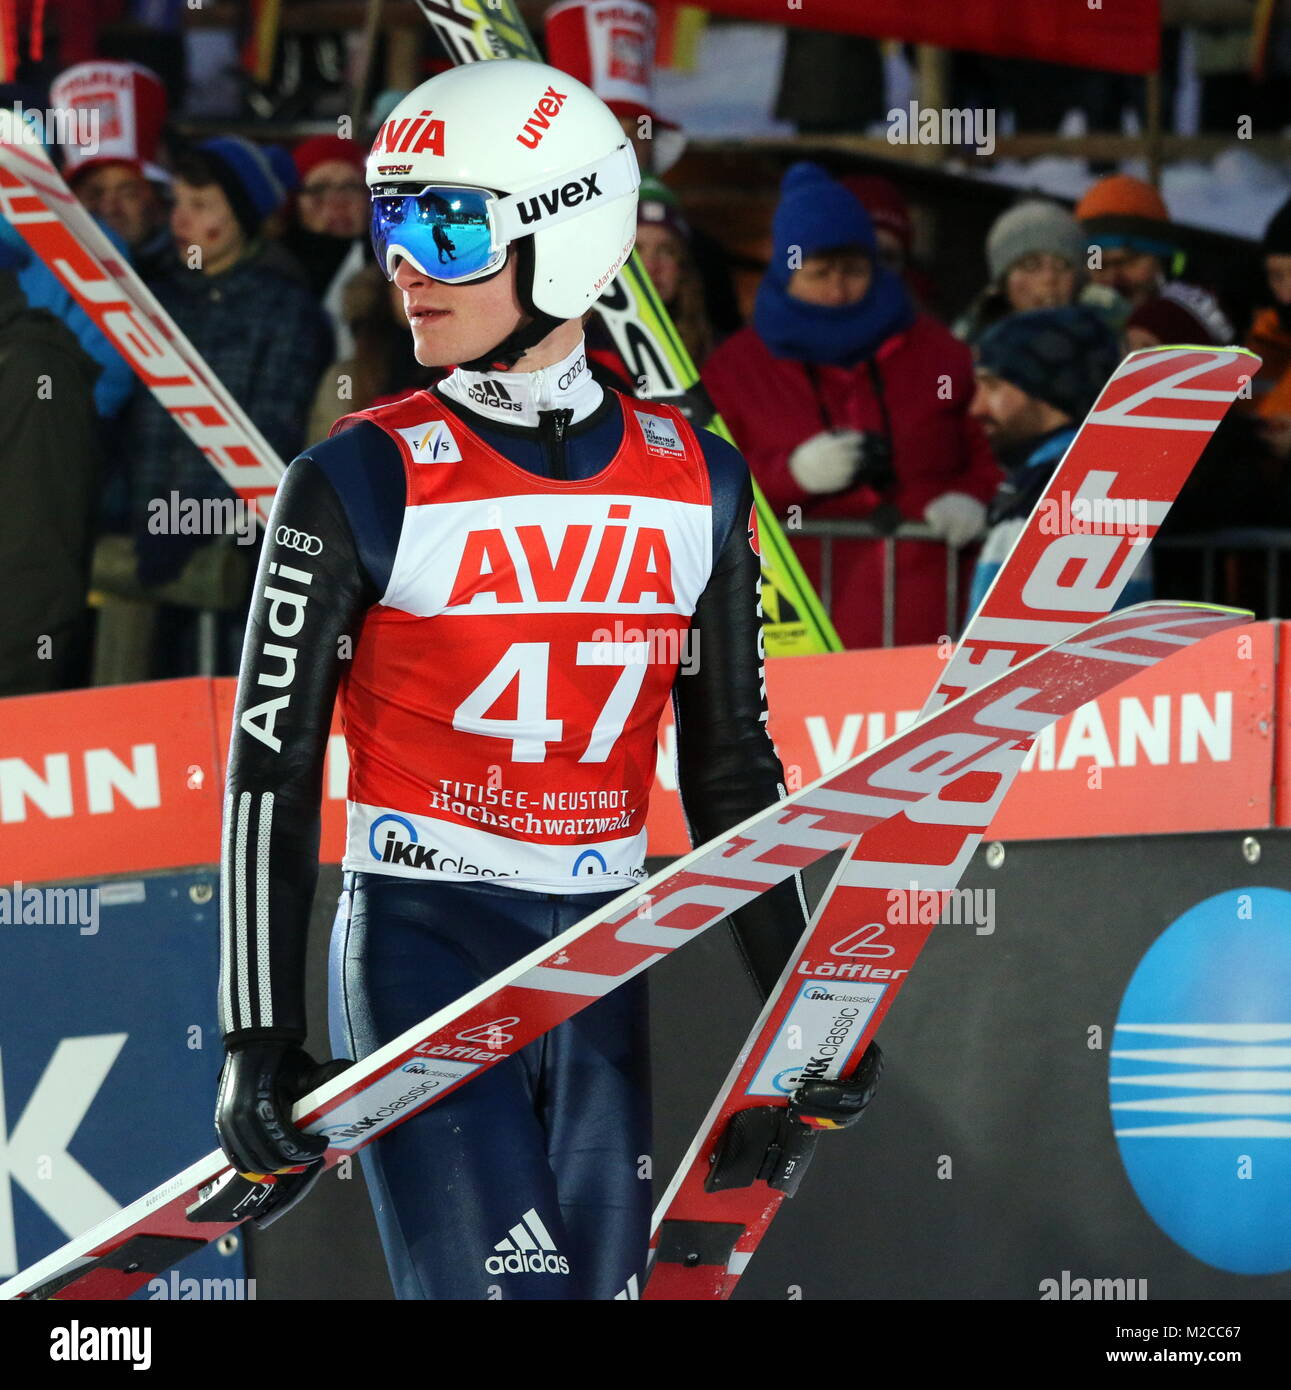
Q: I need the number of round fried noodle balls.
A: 0